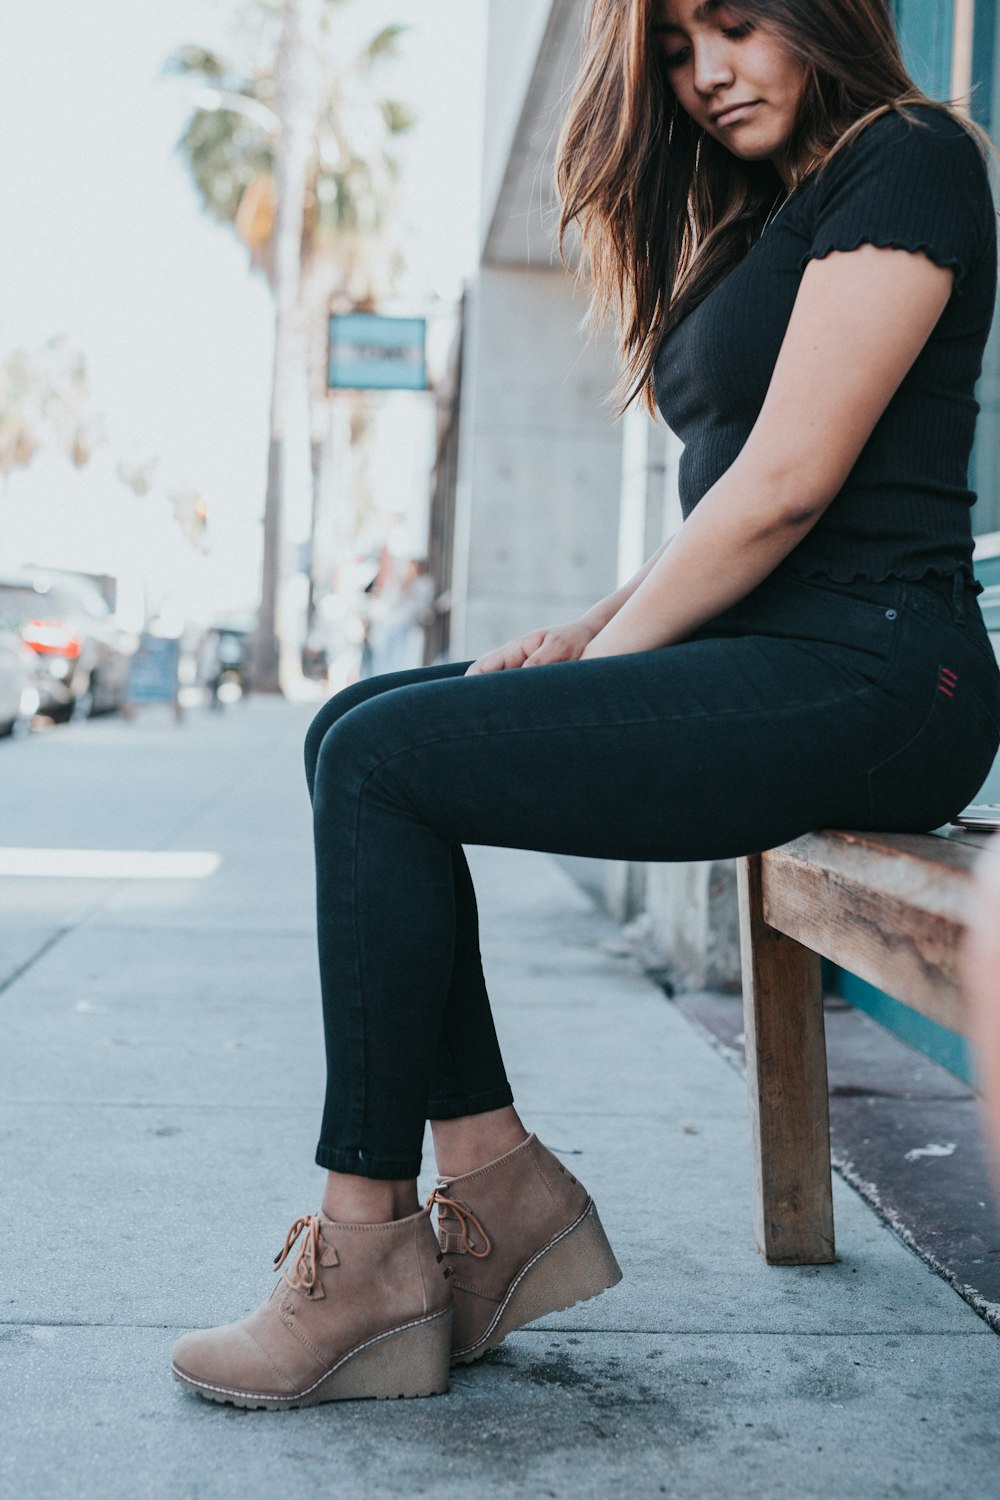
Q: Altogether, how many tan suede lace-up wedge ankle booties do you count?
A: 2